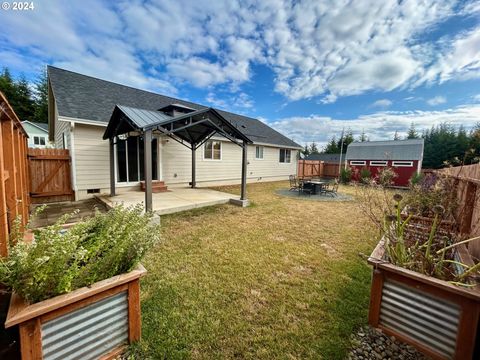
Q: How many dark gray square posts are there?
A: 4